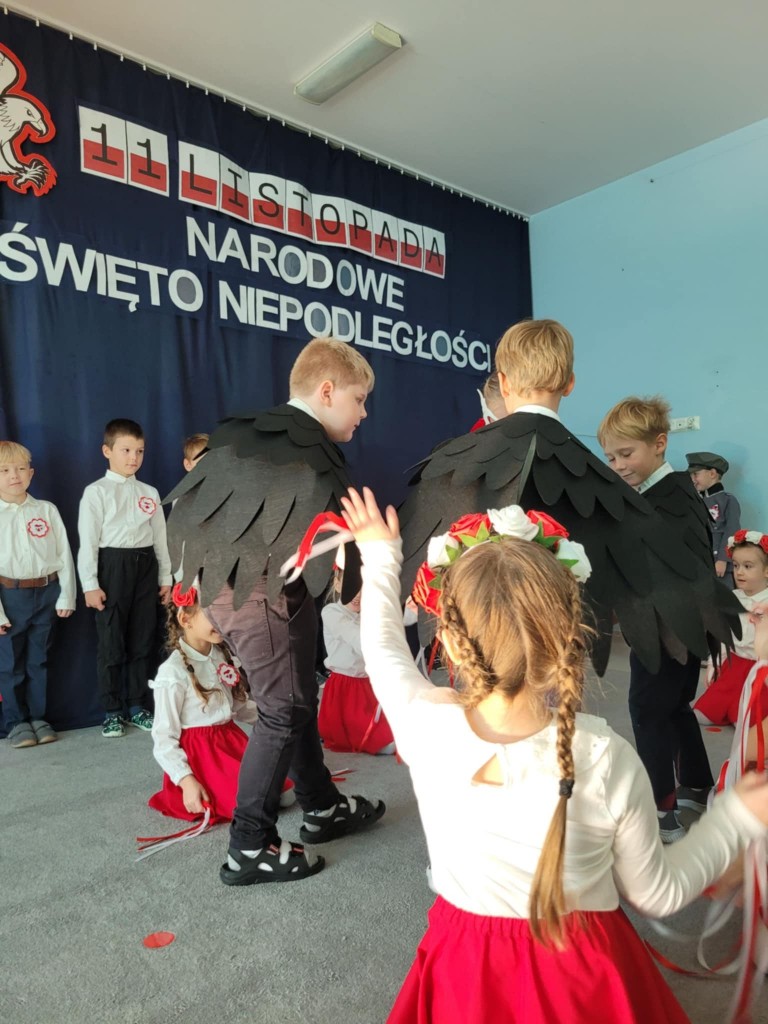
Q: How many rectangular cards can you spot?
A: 11